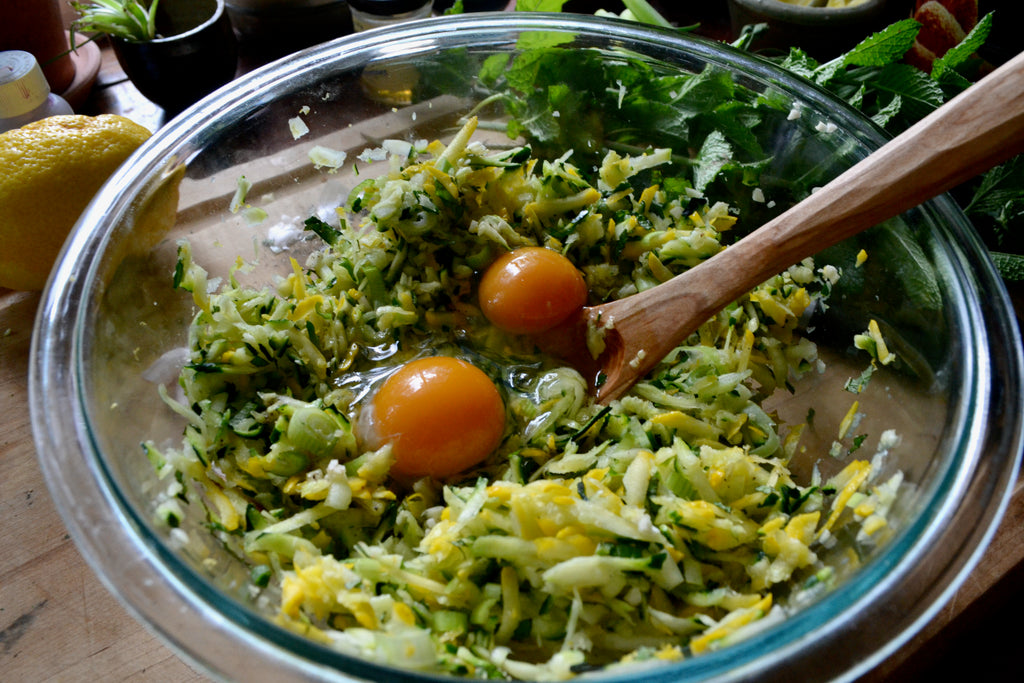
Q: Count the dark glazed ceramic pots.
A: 1